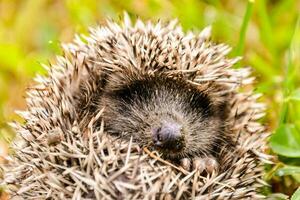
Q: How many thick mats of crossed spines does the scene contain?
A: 1